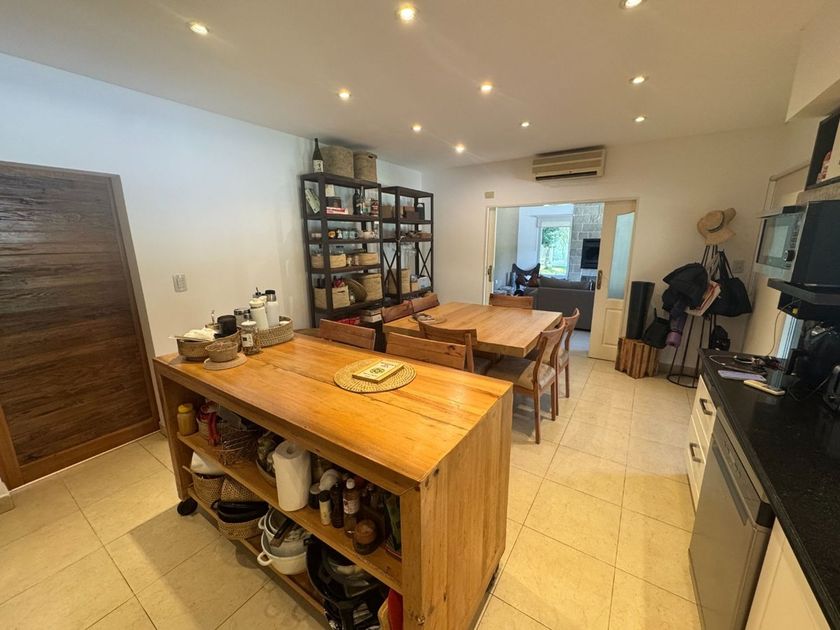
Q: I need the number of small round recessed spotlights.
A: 10